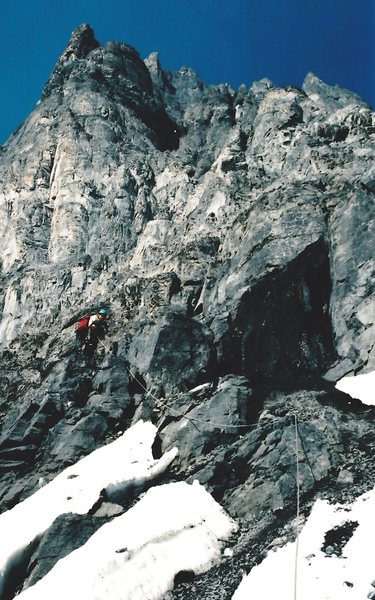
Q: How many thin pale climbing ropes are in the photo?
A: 1